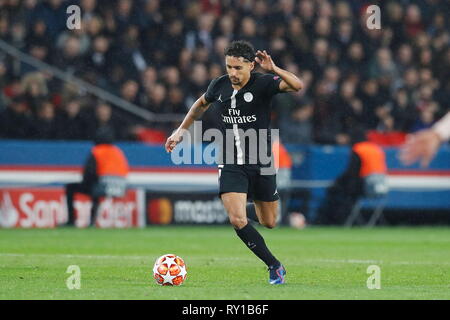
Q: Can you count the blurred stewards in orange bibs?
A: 3